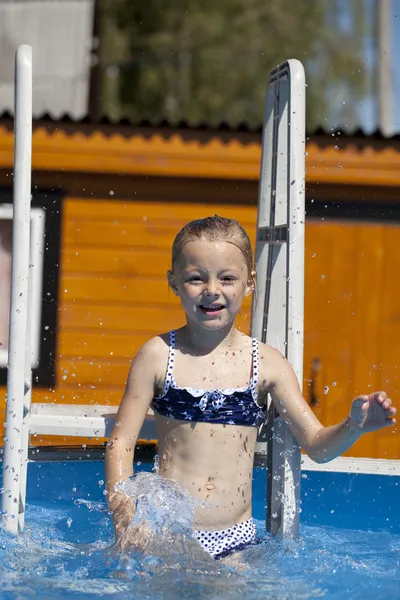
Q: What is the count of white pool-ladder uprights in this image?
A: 2